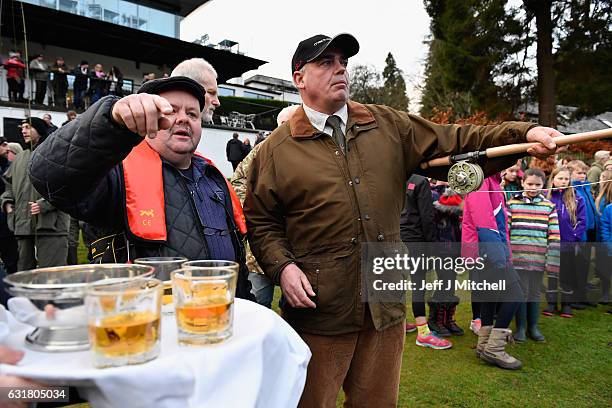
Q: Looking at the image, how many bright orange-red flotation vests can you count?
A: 1